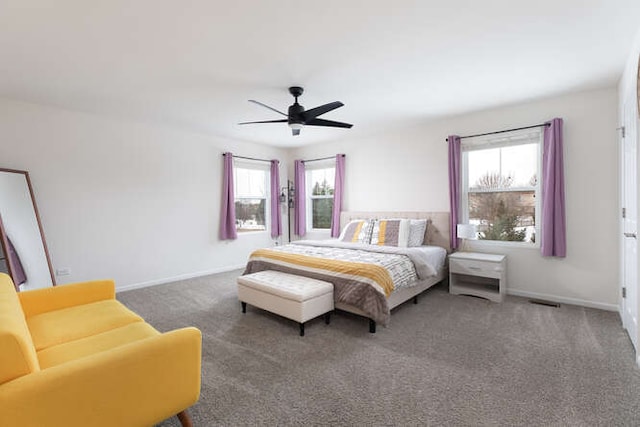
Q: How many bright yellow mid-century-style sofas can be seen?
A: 1